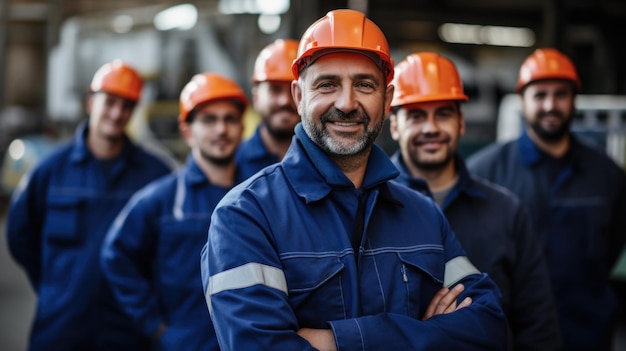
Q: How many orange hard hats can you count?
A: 6